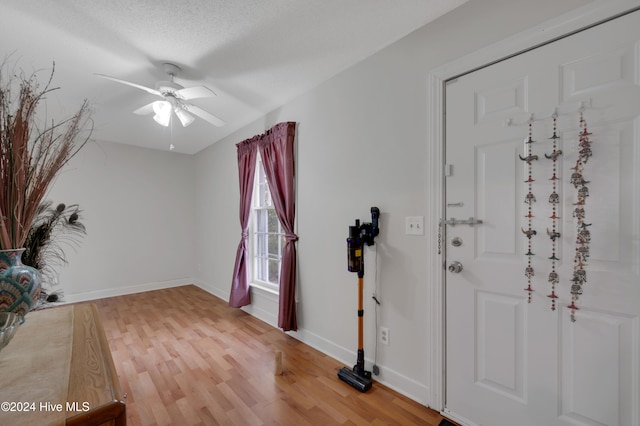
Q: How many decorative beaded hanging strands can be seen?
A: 3